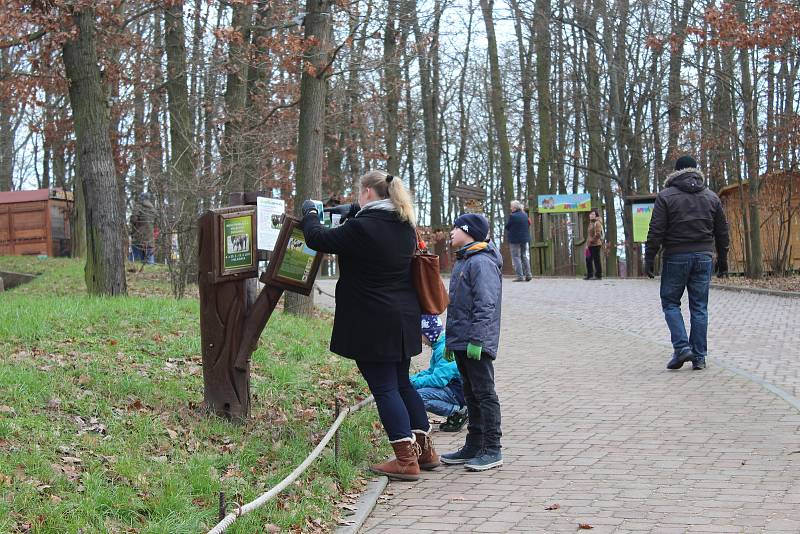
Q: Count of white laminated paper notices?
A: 1